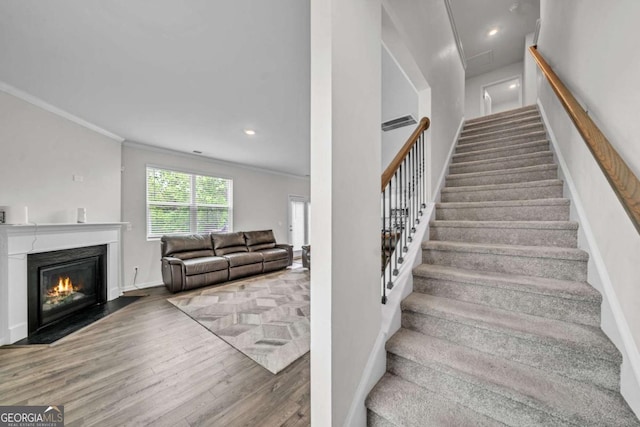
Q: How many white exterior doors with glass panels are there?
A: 1